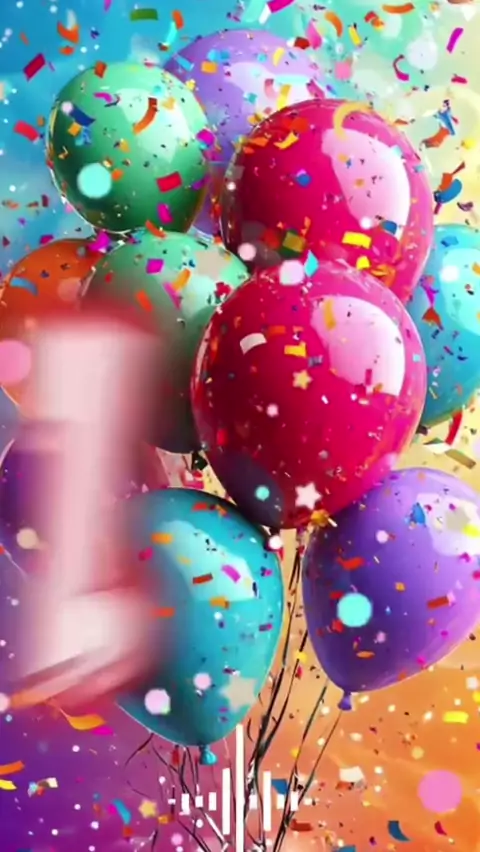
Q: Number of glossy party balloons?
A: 10